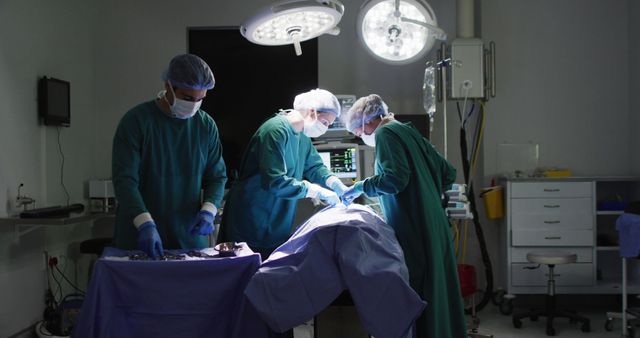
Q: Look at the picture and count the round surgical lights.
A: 2